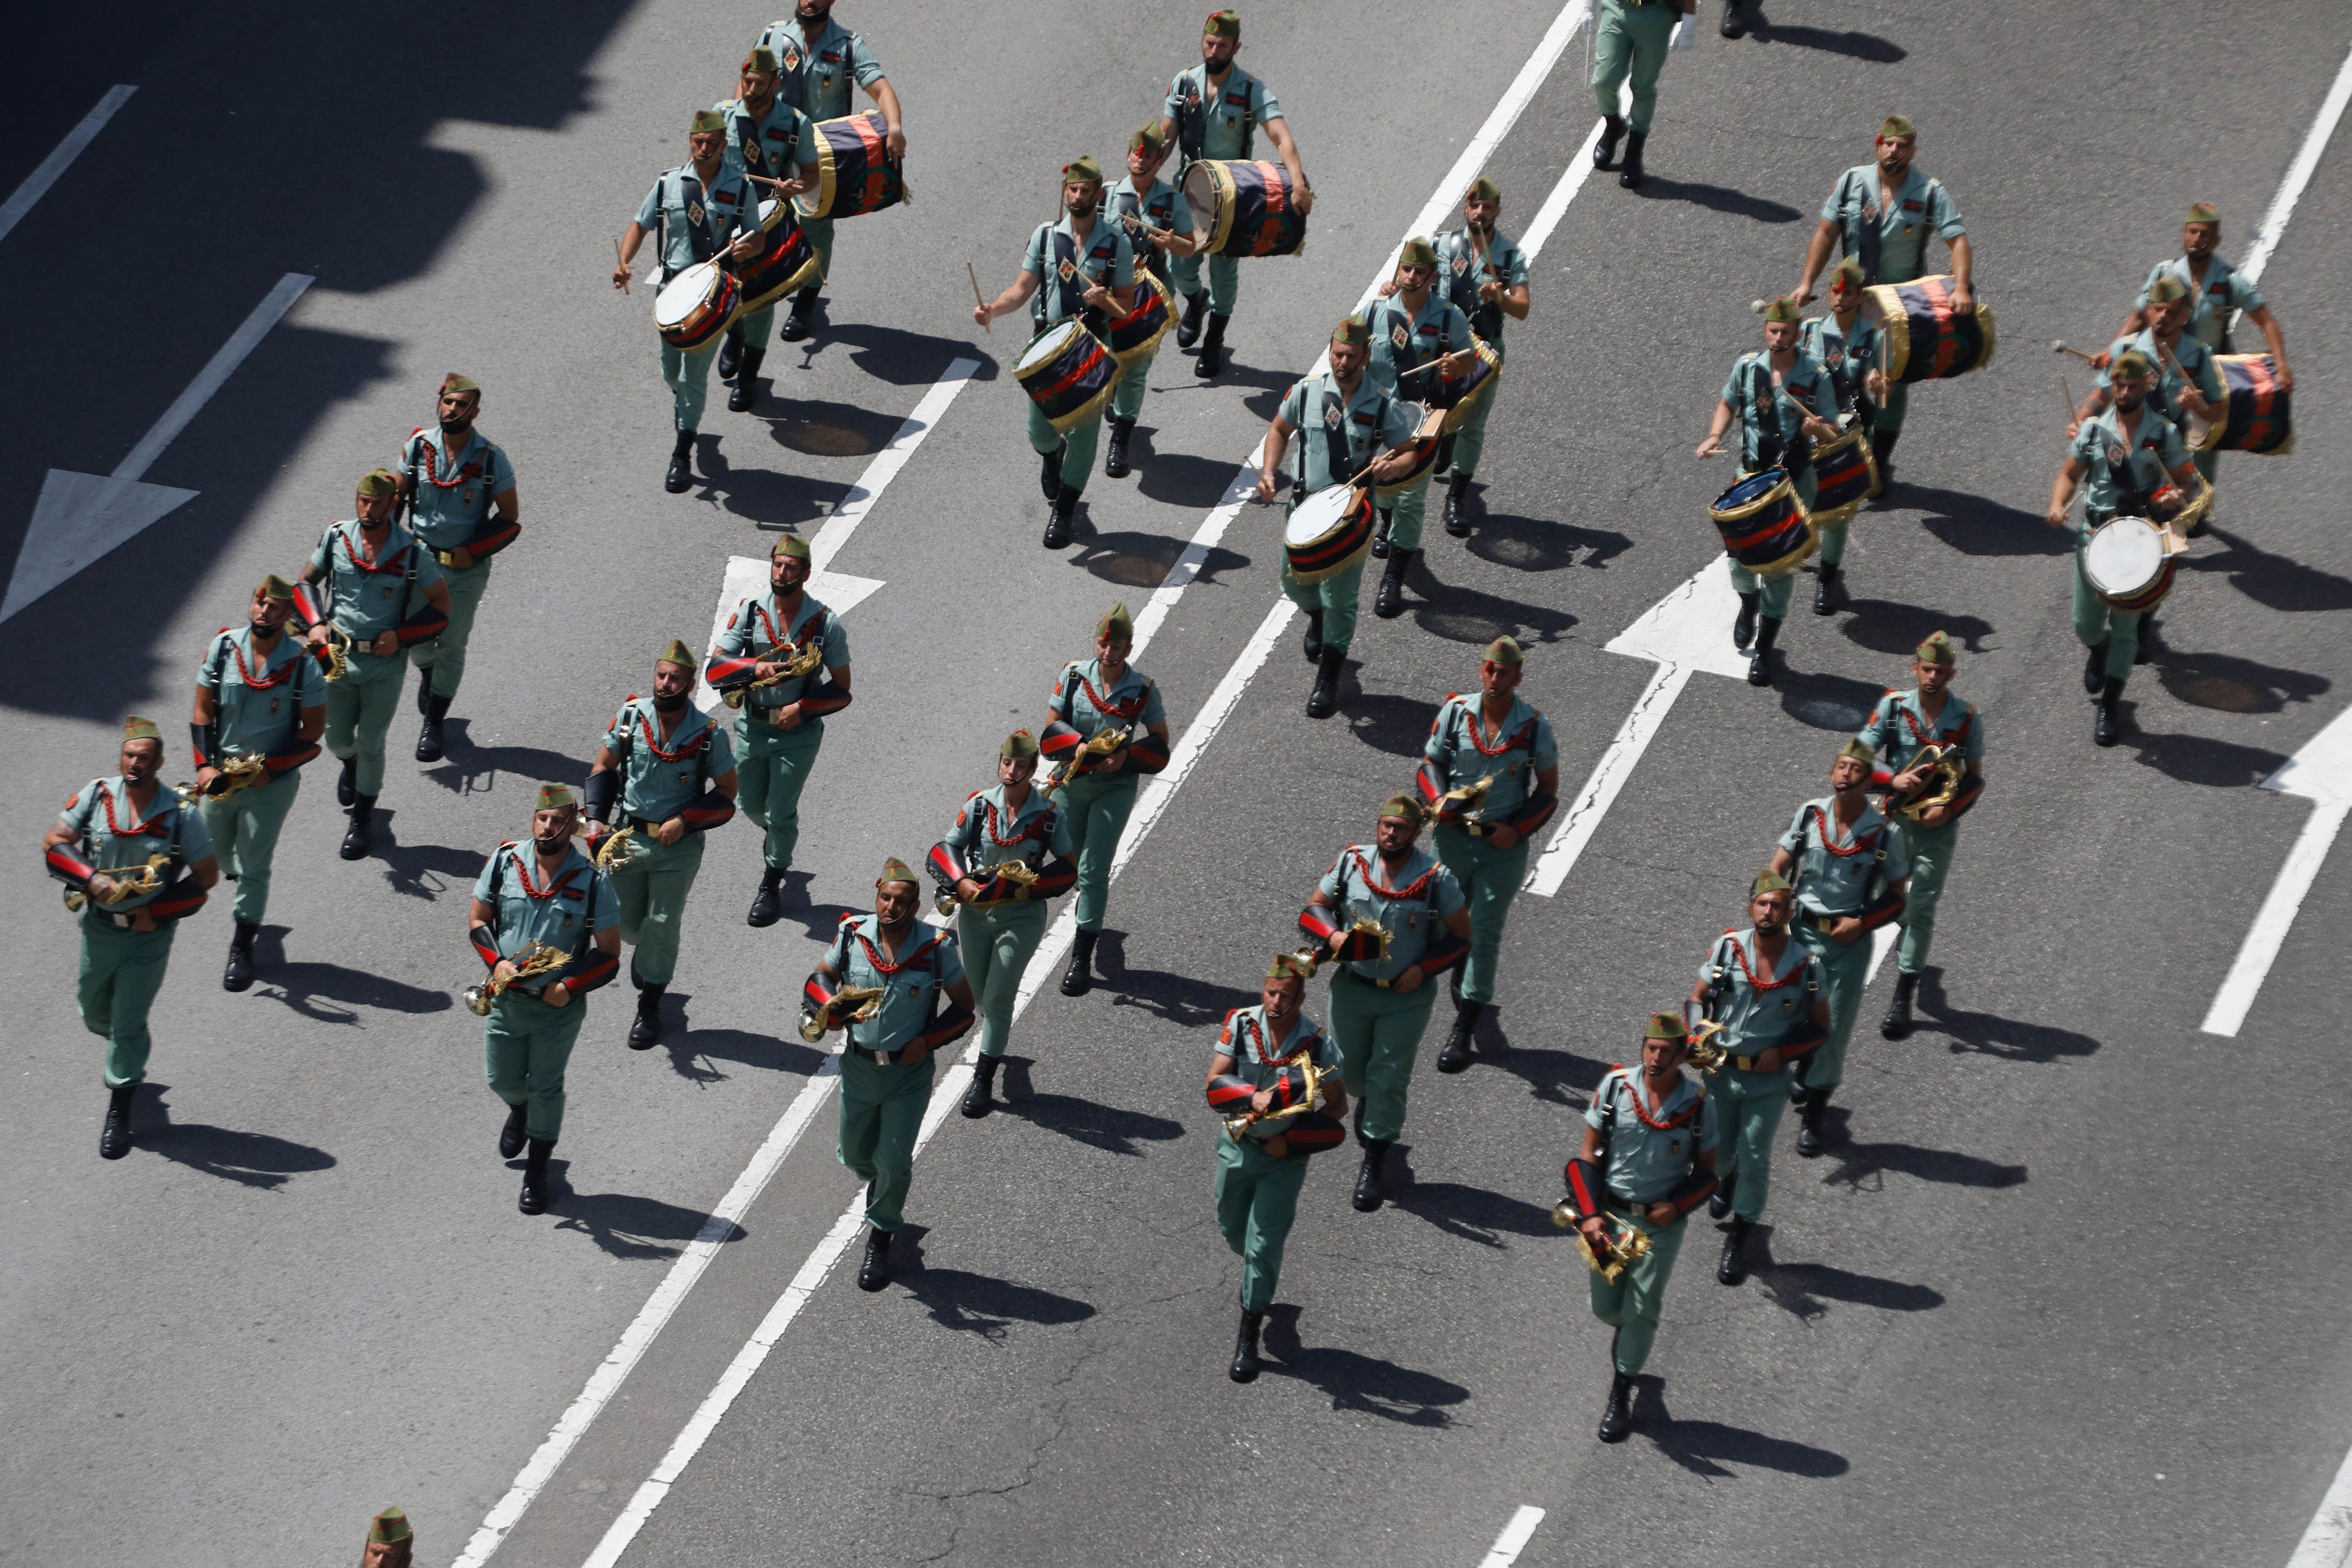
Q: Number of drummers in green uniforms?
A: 15